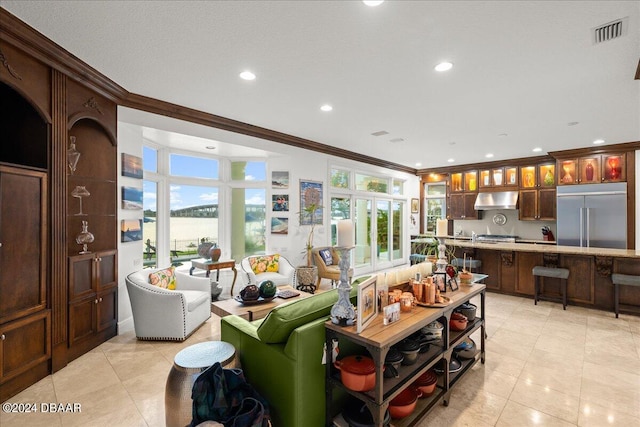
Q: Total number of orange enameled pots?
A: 4